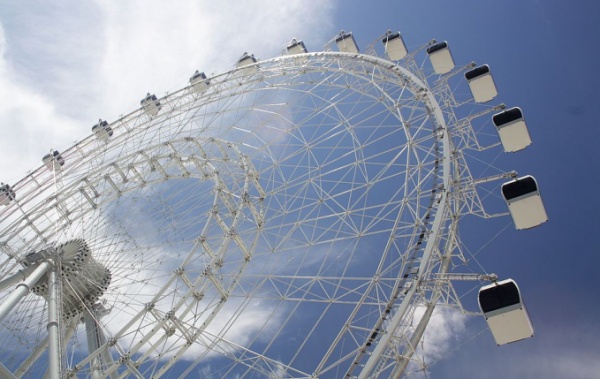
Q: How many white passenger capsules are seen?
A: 14